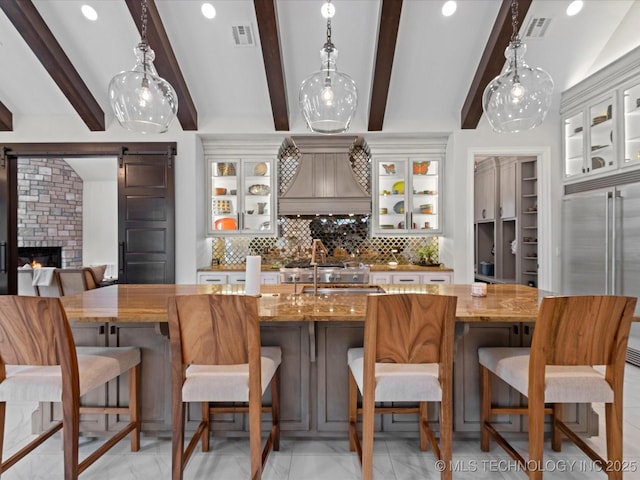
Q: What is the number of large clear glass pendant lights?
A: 3